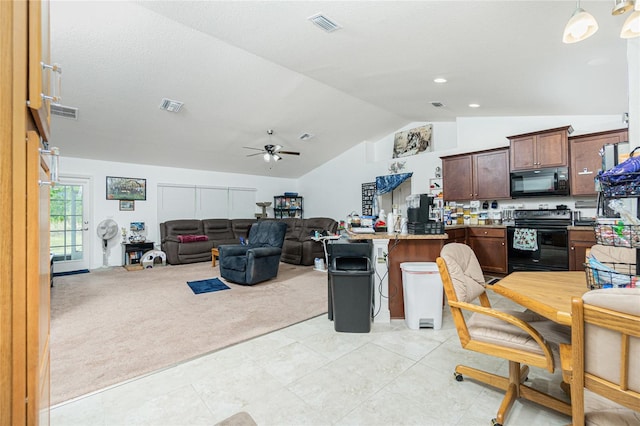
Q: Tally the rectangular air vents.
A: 5